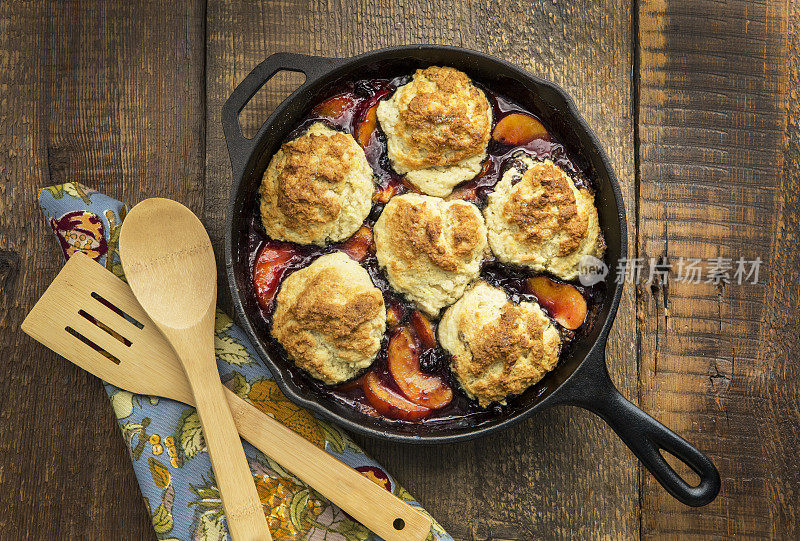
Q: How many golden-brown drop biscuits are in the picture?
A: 6